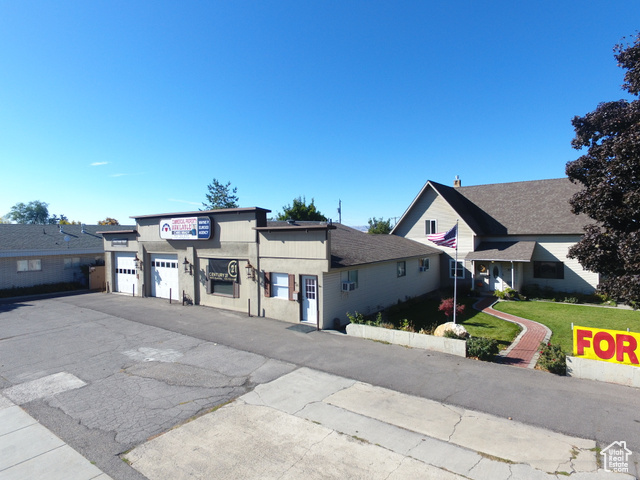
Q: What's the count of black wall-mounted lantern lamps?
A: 3